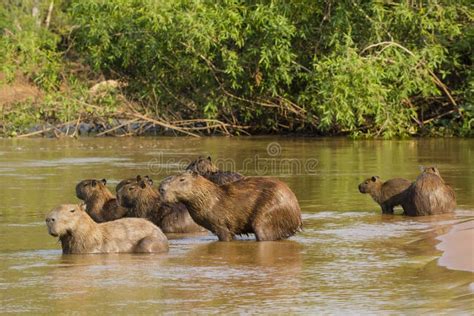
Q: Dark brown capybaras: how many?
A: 7